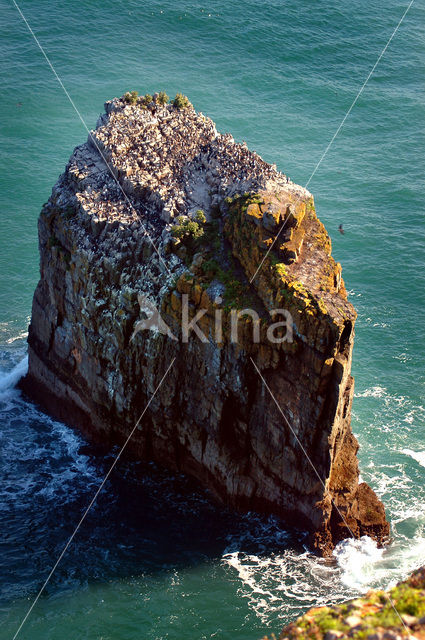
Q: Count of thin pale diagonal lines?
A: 4